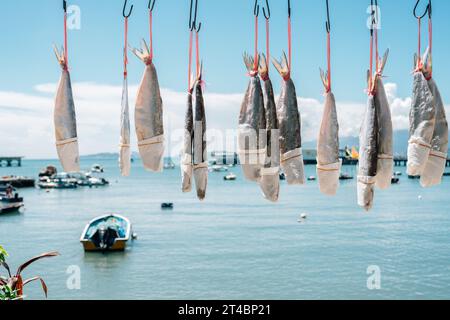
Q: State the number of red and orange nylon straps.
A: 13